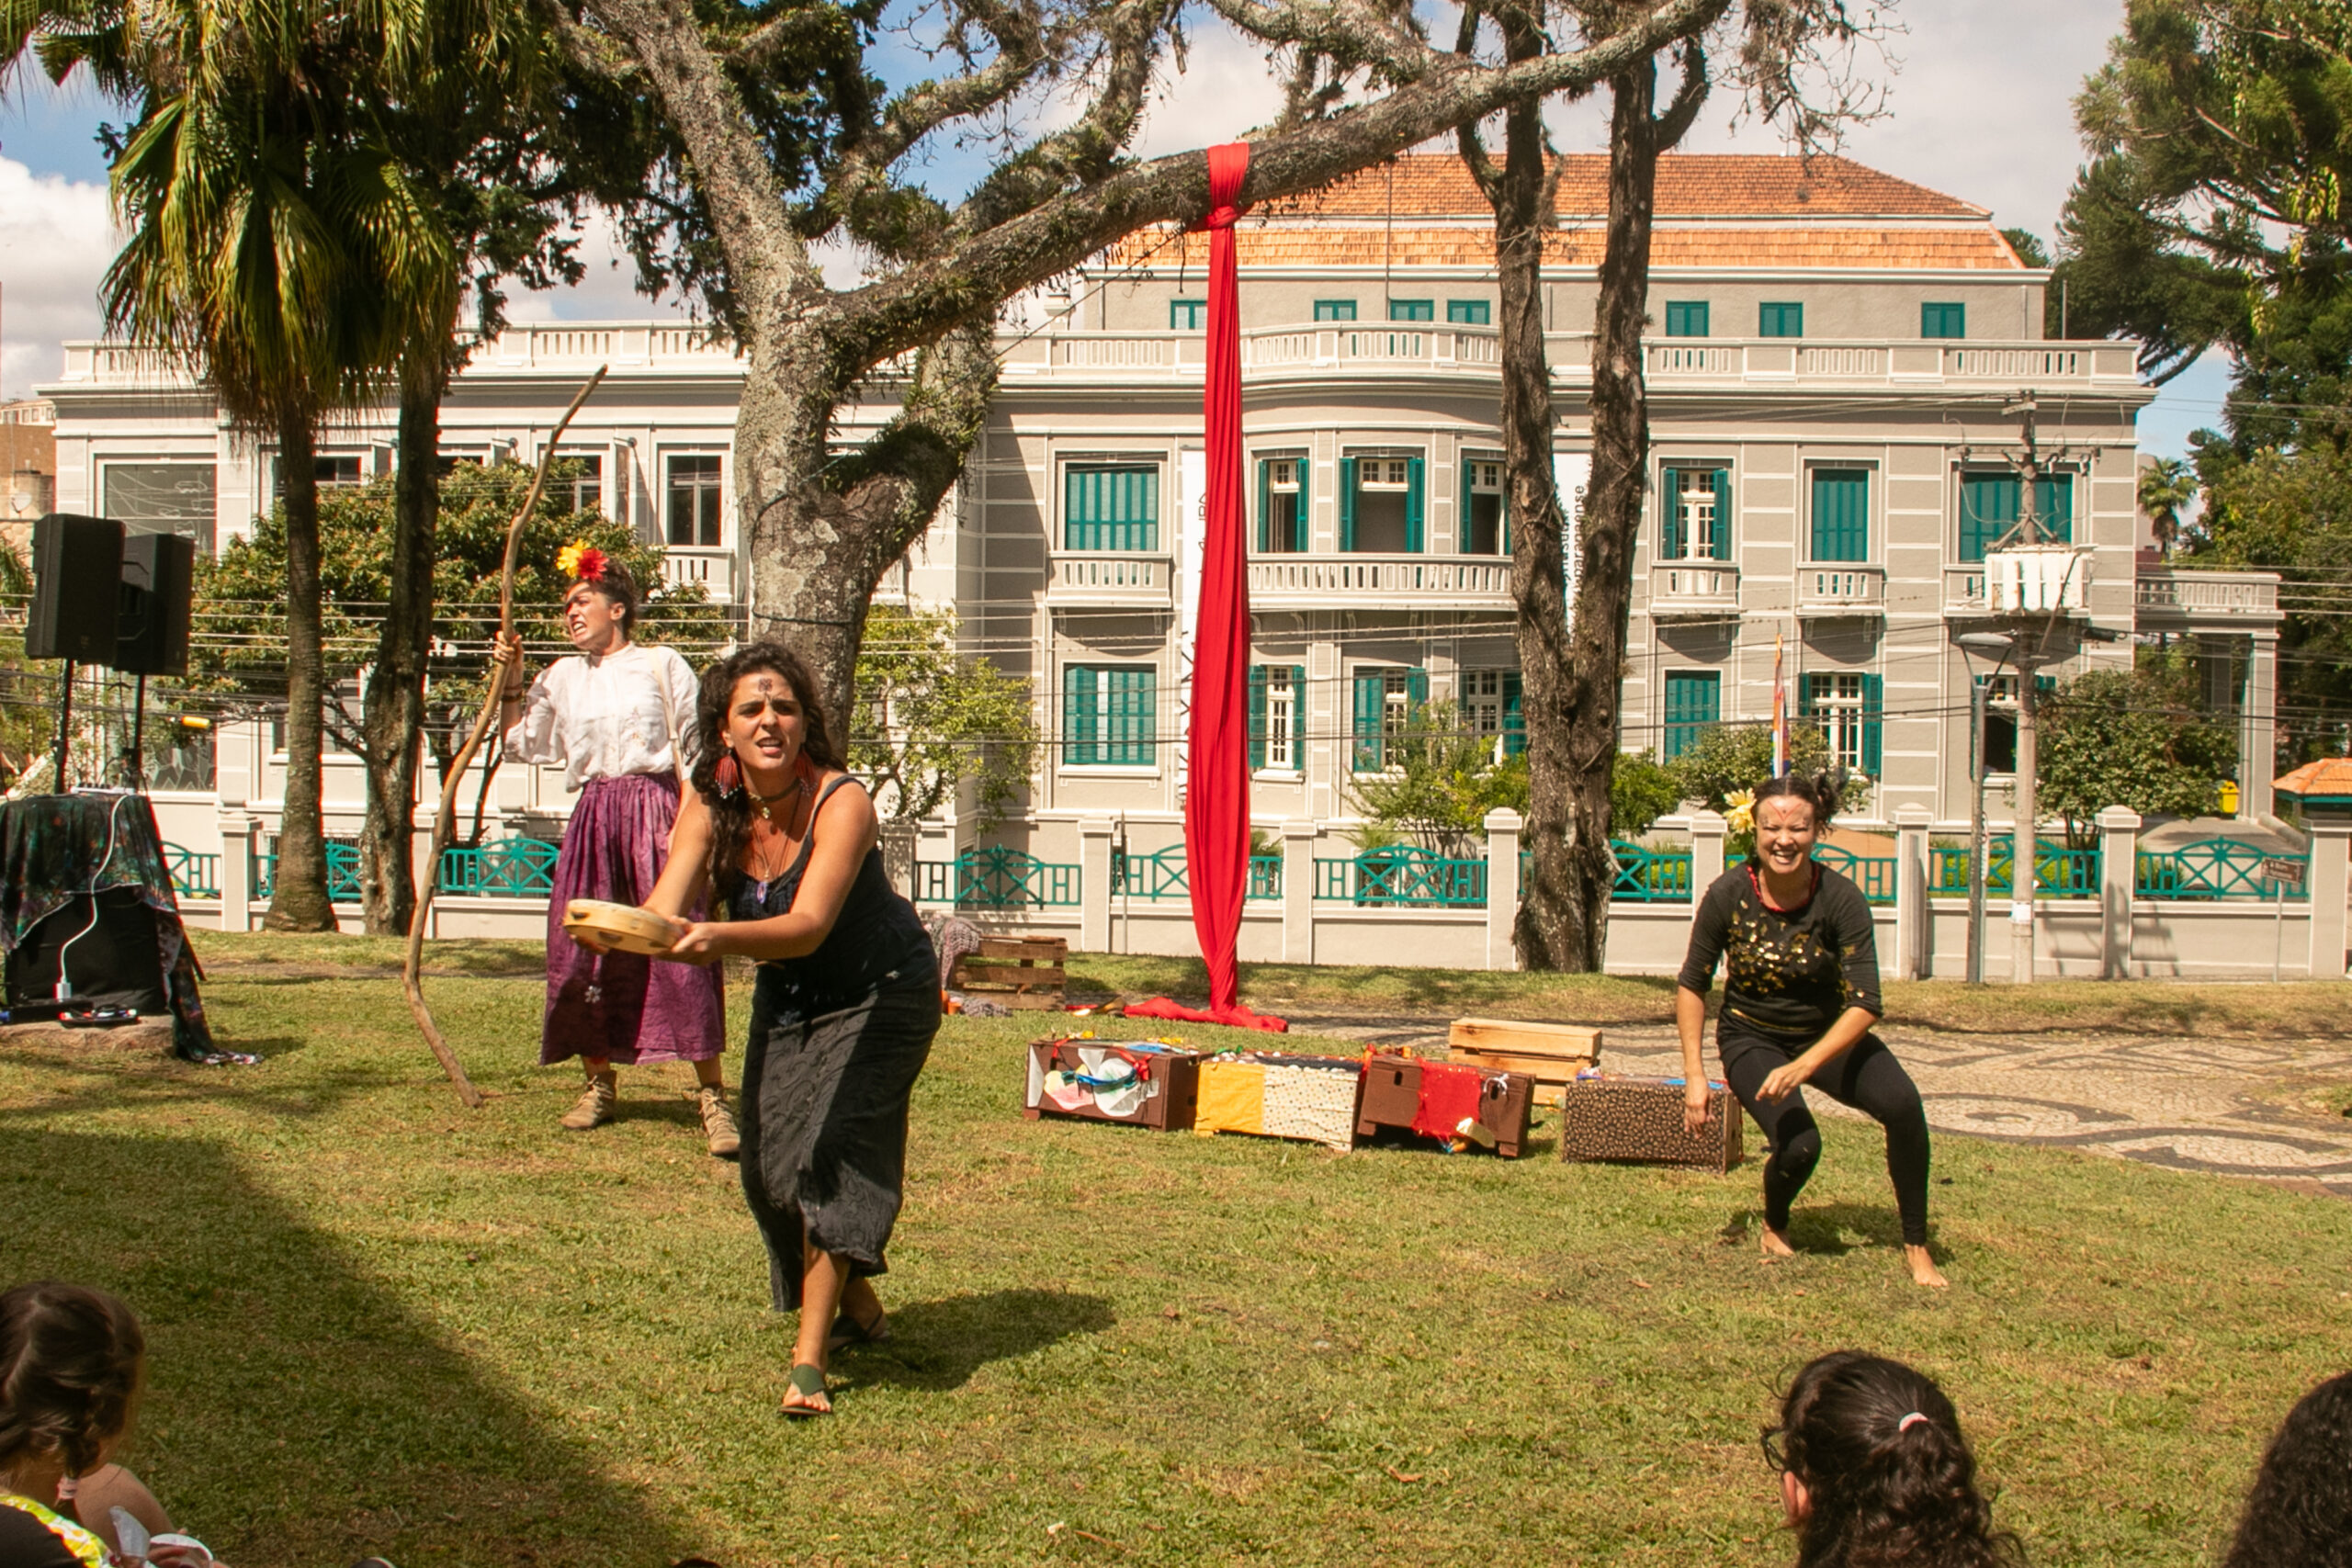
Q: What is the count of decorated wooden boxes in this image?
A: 4